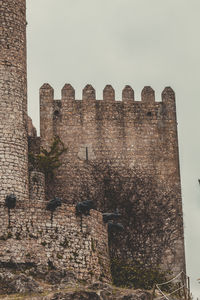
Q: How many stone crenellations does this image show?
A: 7